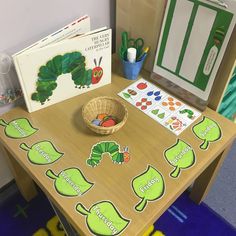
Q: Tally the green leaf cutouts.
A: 7